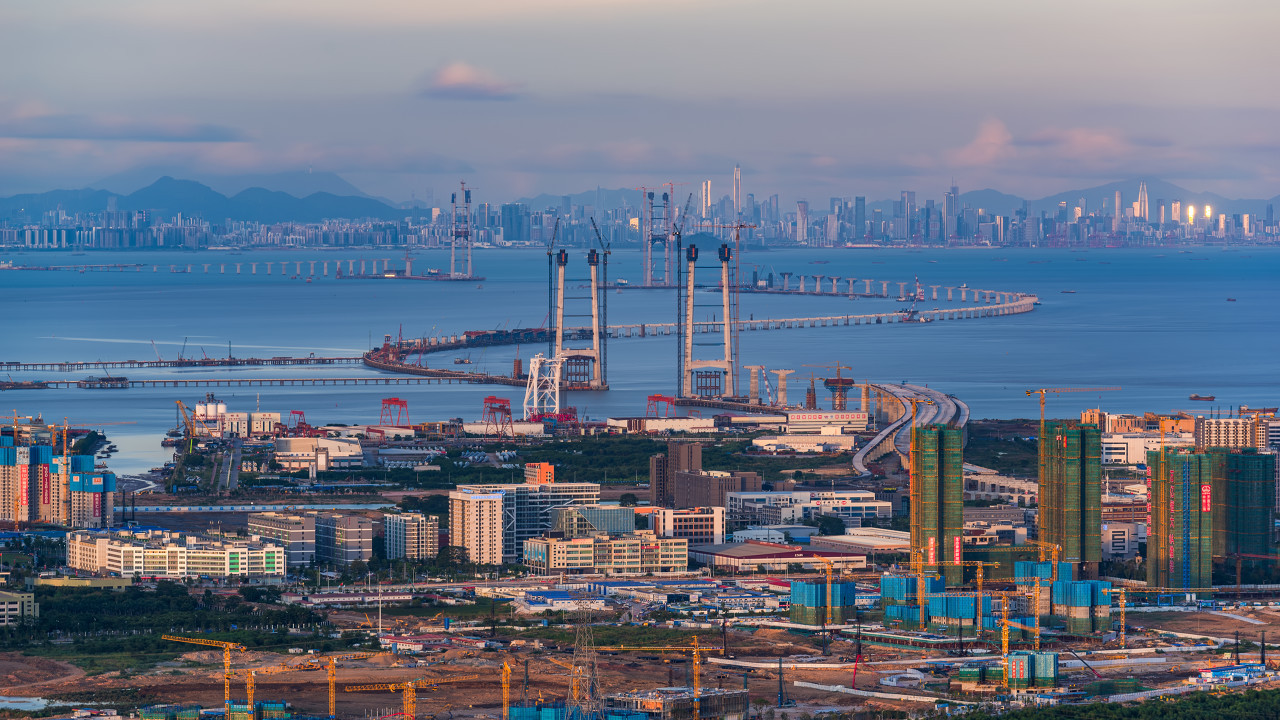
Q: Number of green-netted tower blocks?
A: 4